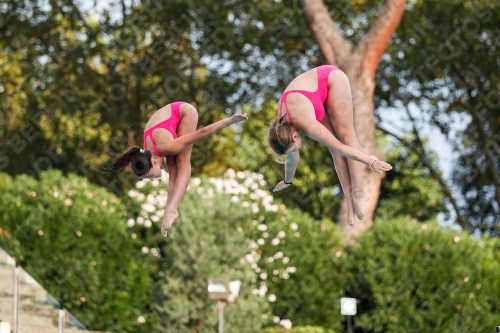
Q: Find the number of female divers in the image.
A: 2